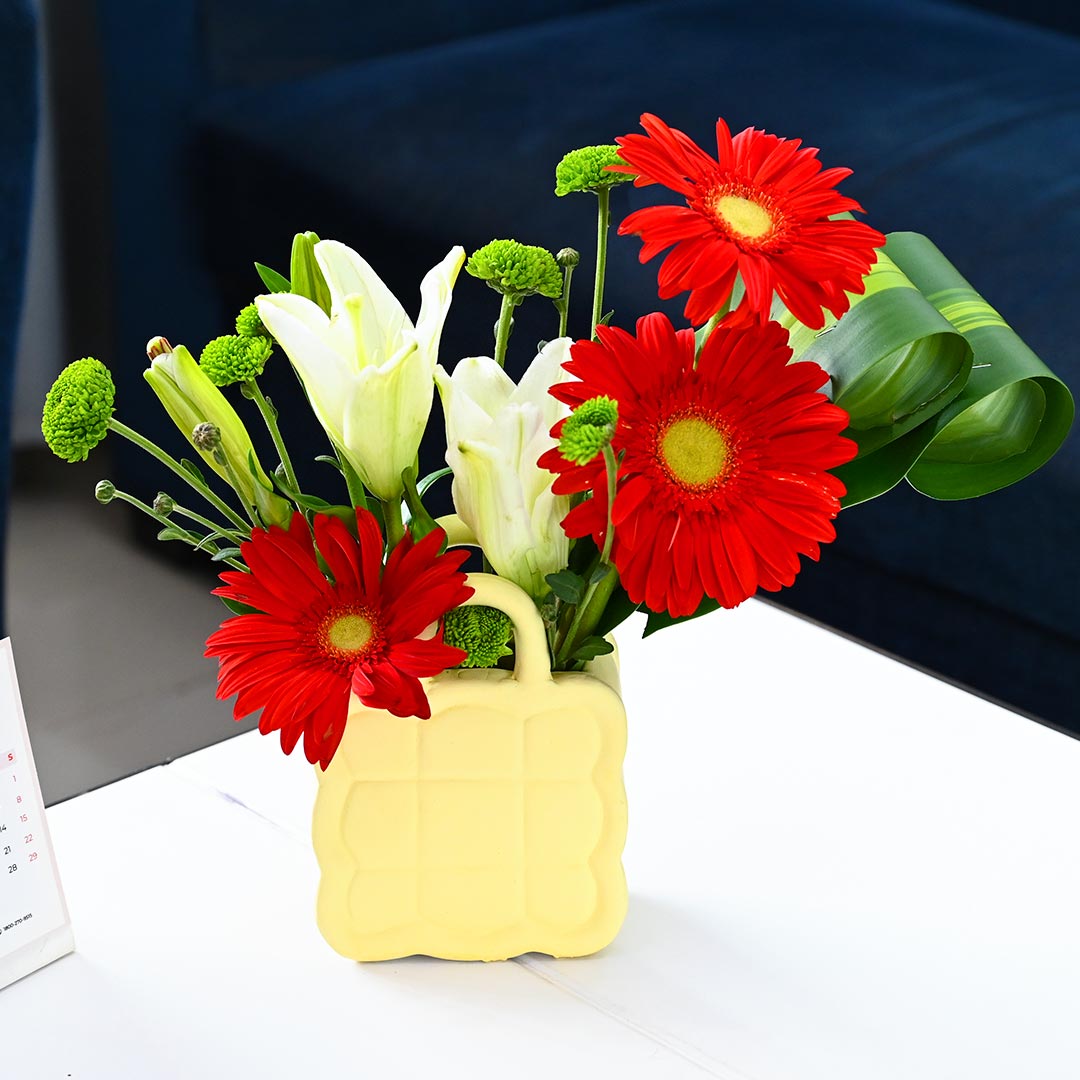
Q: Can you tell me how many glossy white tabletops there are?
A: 1